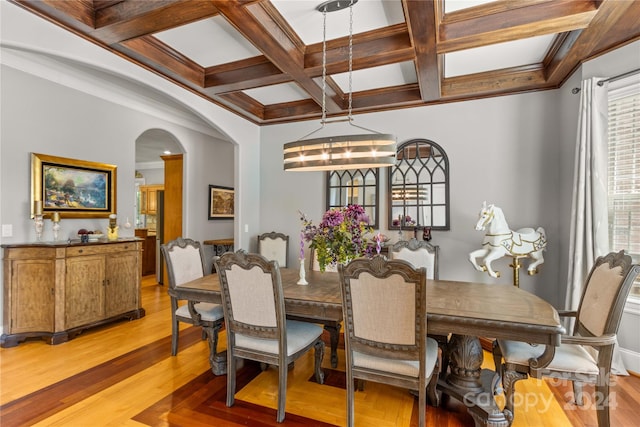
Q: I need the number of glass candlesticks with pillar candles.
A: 2